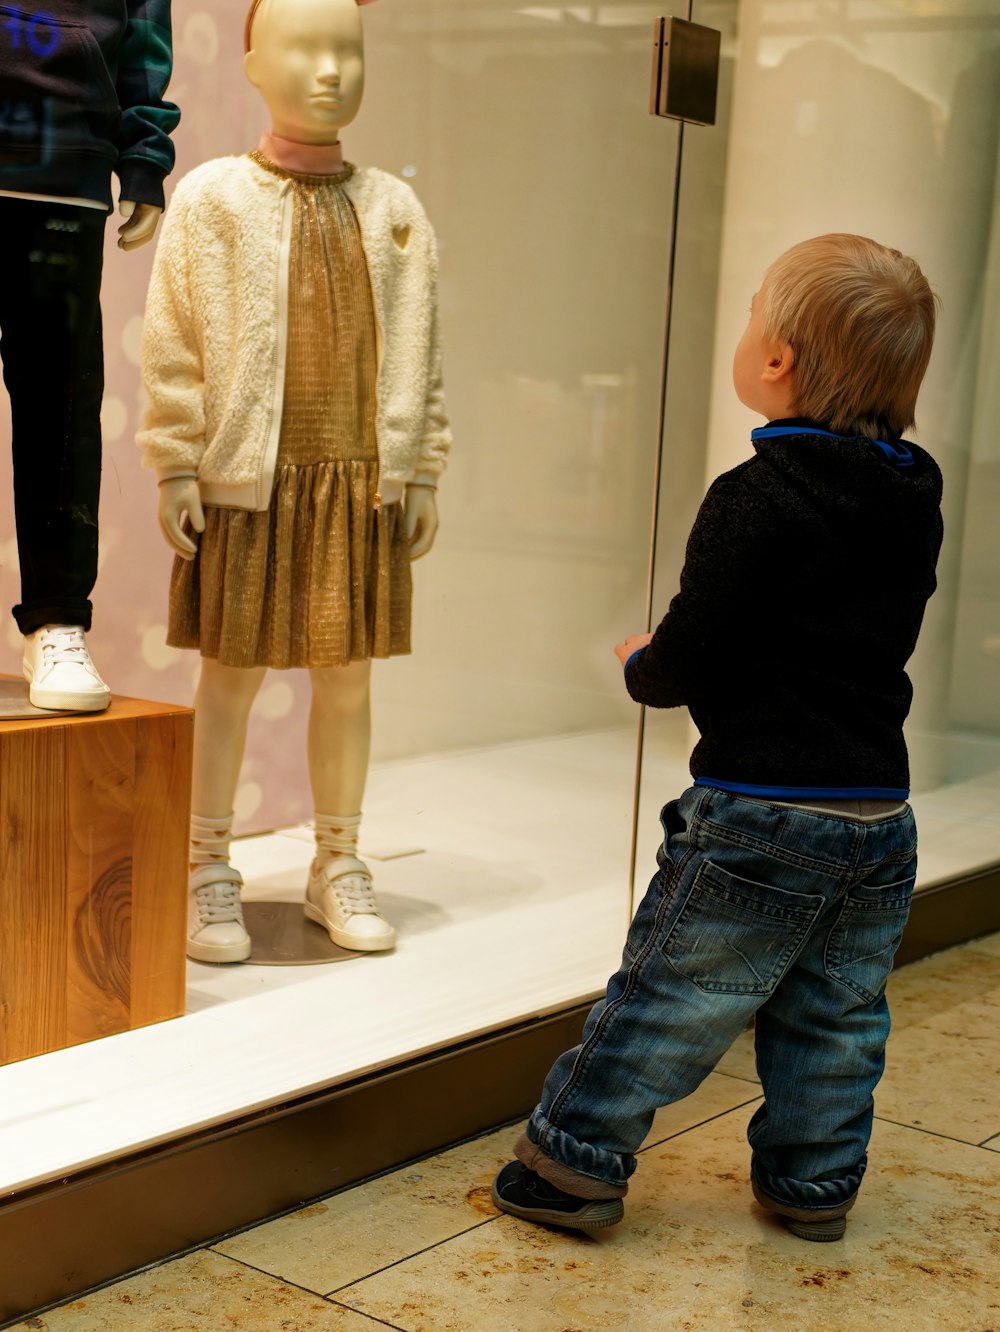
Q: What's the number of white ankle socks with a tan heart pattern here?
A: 2